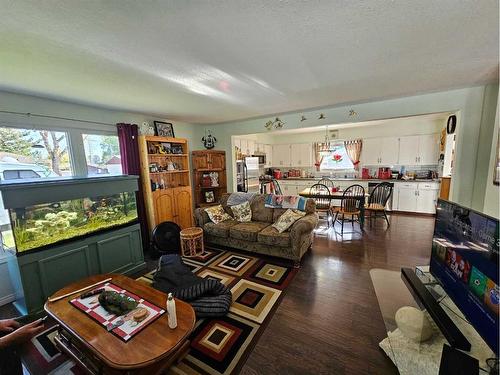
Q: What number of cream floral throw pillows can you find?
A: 3